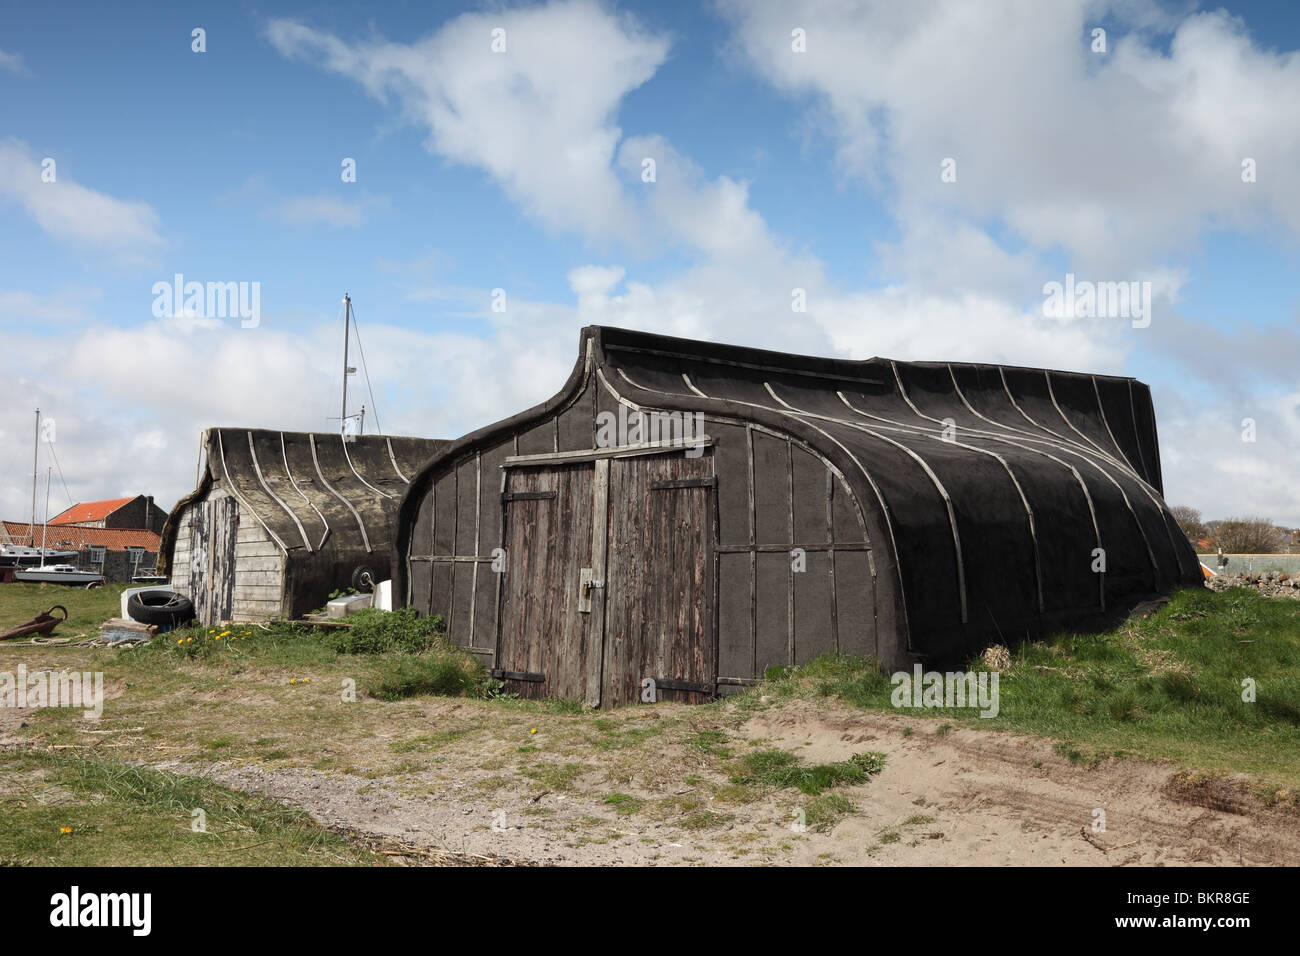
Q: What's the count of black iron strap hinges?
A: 4